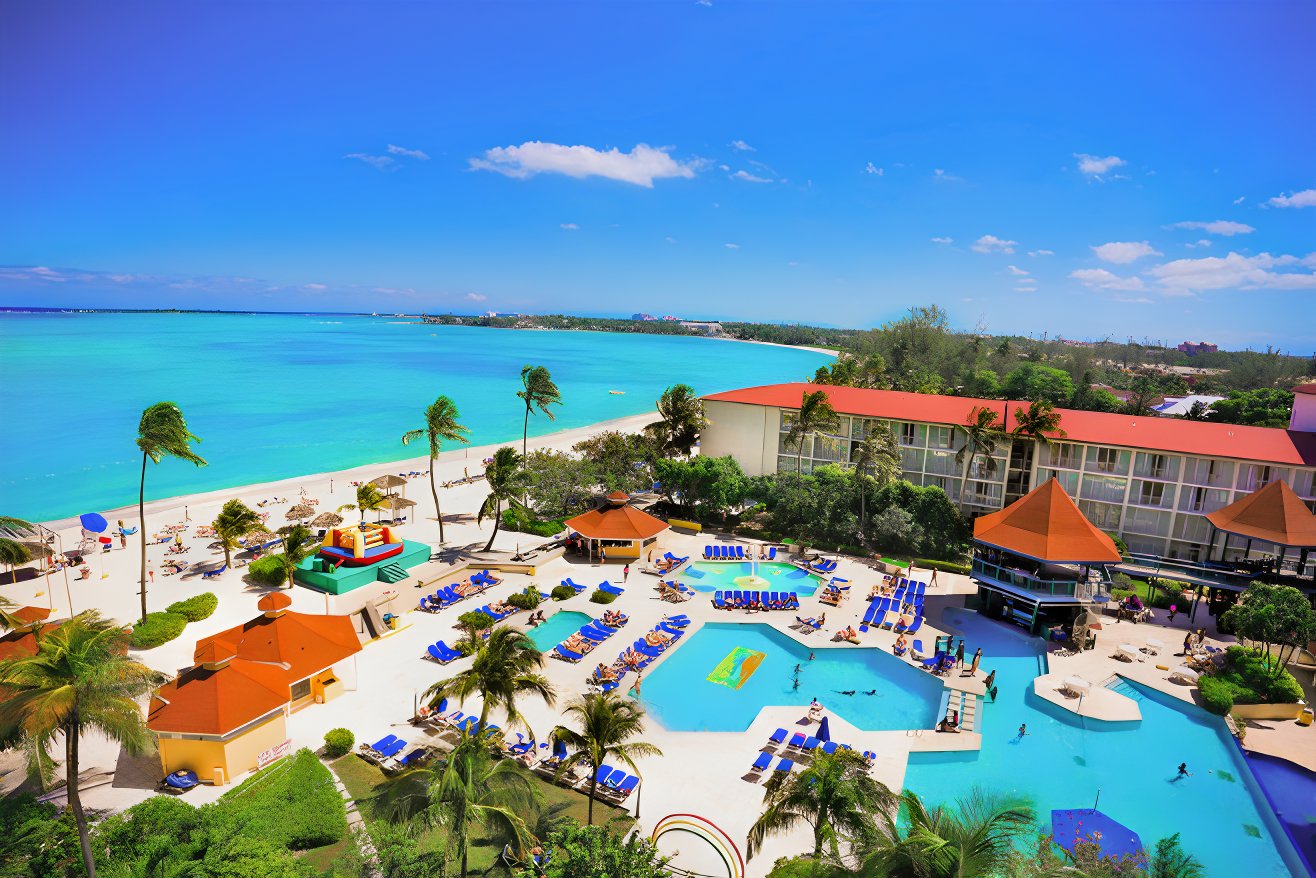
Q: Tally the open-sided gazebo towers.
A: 2